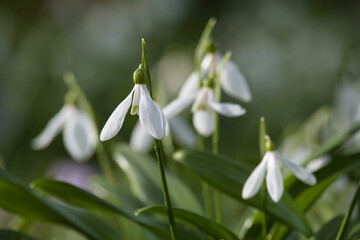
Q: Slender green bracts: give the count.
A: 5